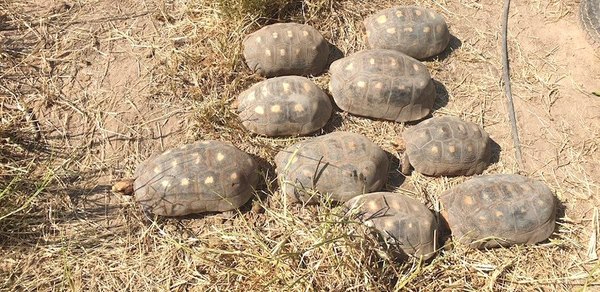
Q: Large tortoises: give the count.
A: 9